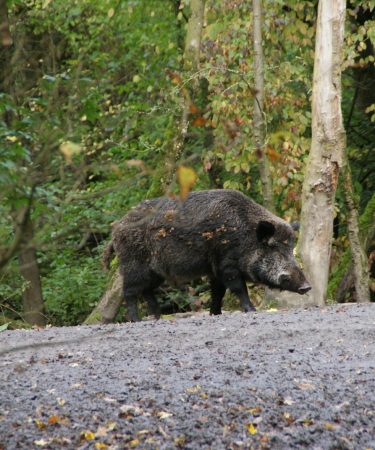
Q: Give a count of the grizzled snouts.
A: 1